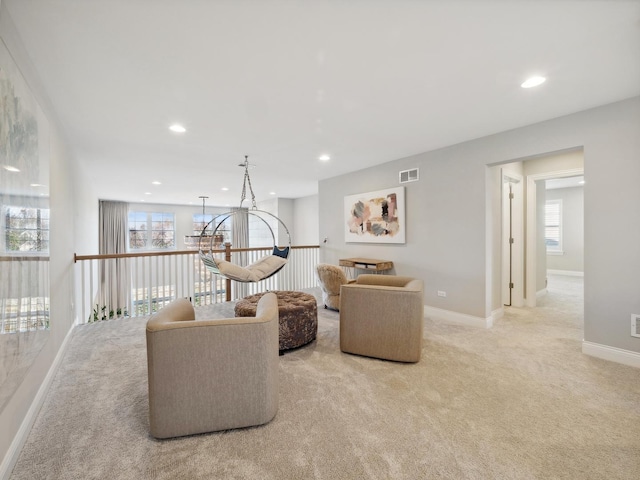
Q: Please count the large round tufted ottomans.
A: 1